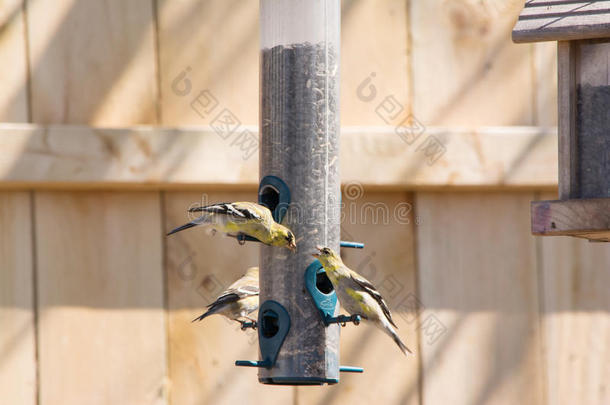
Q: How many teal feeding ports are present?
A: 3